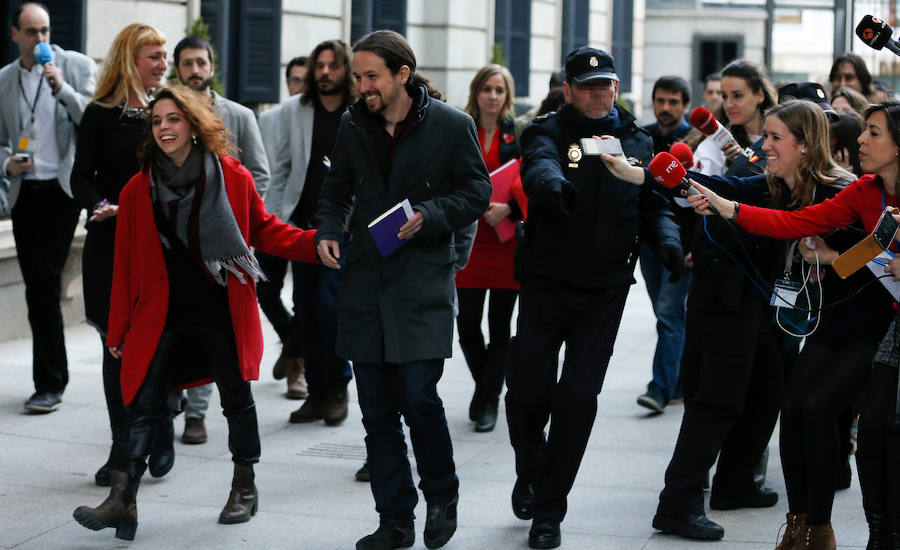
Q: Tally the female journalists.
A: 3